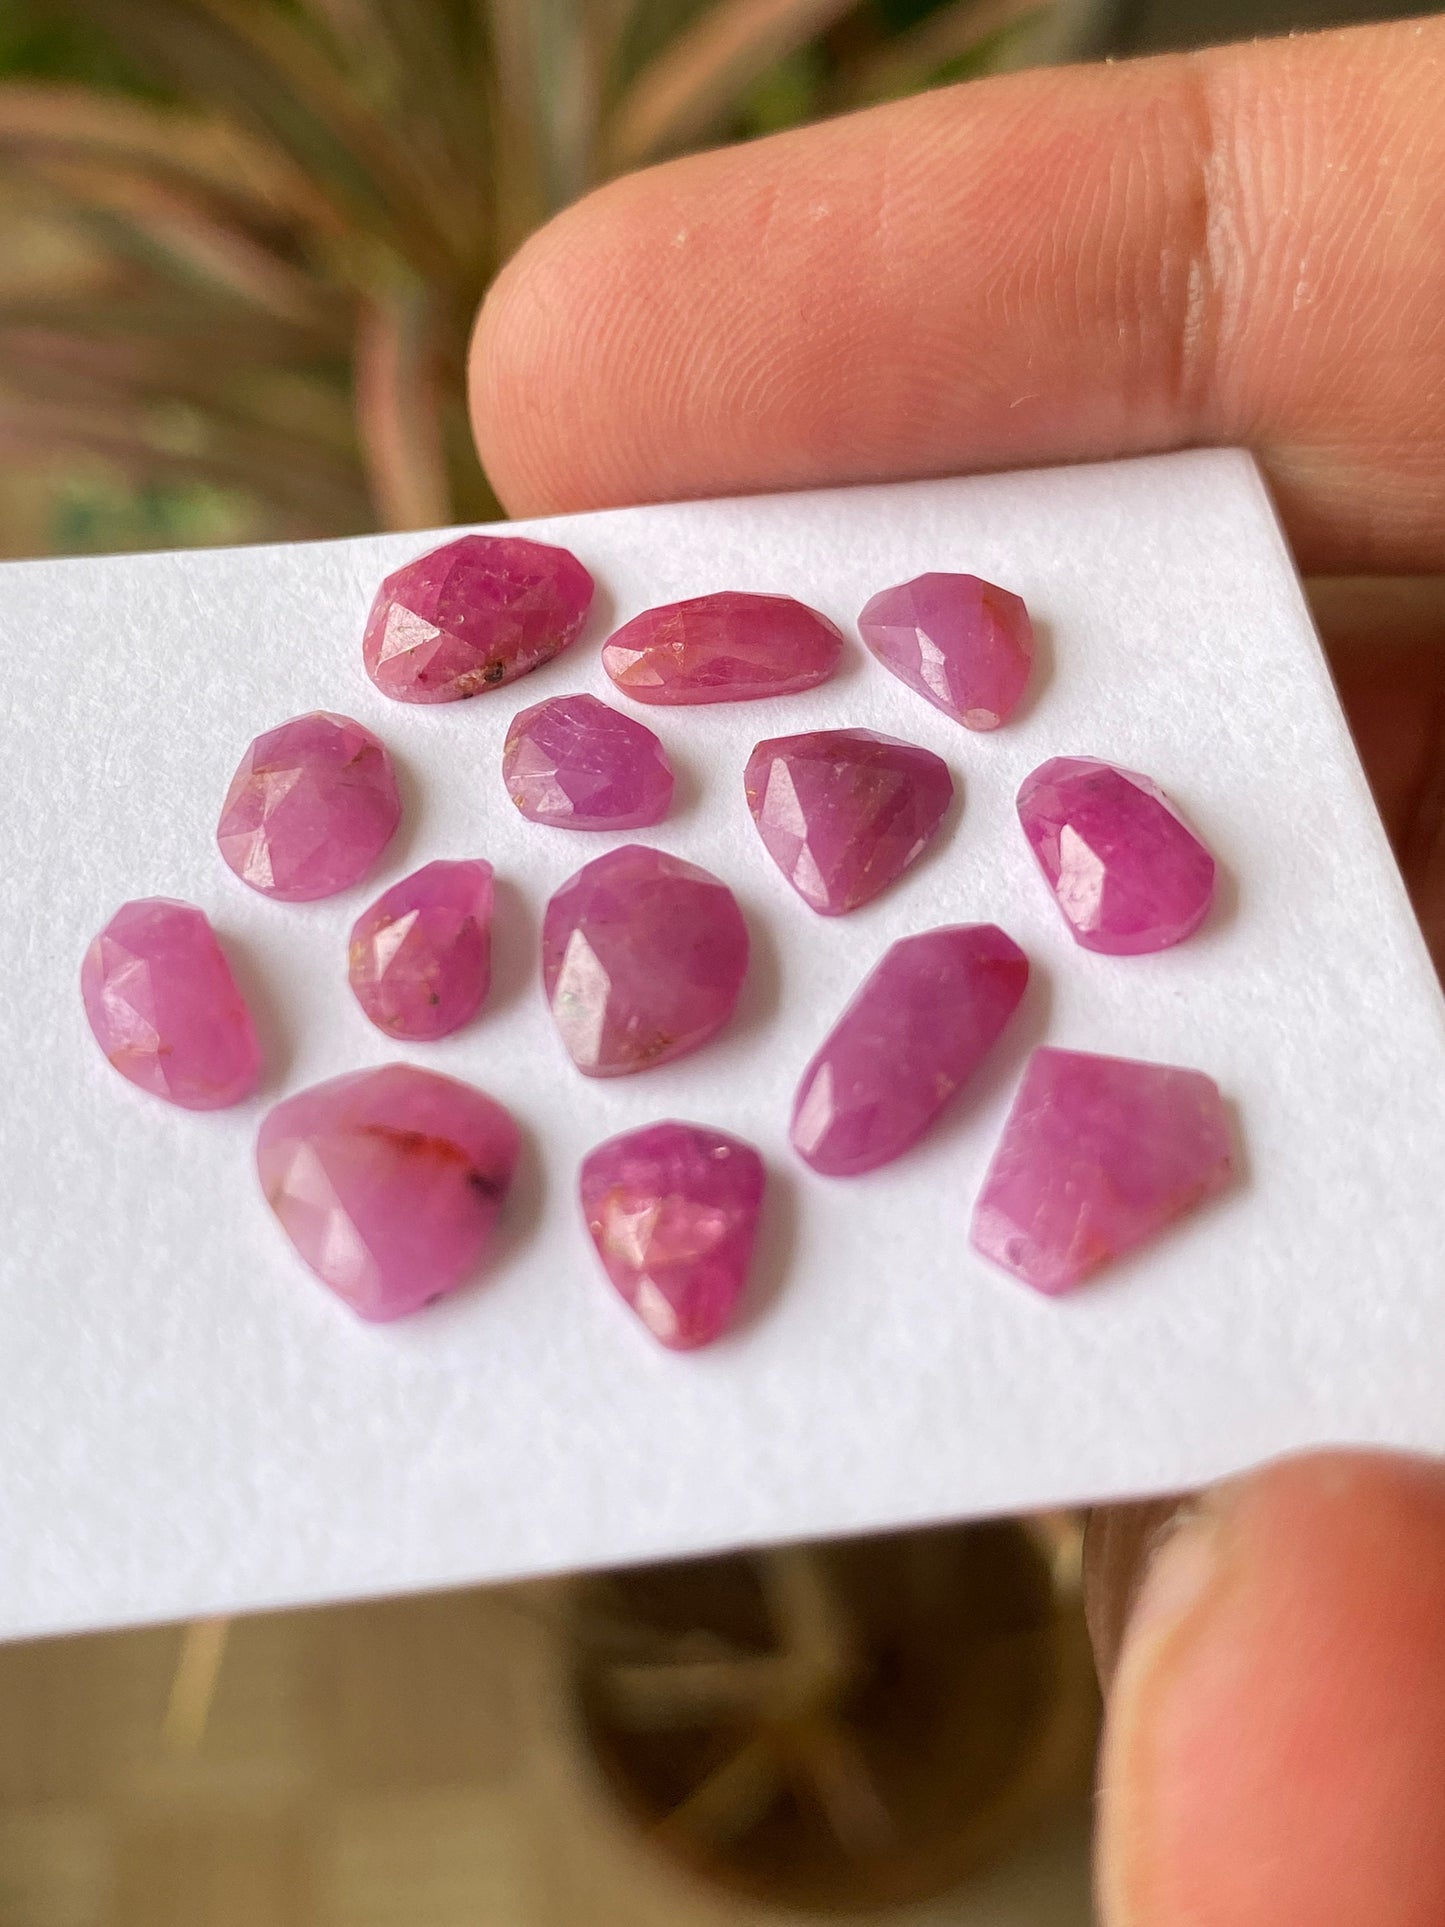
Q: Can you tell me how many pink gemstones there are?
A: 14